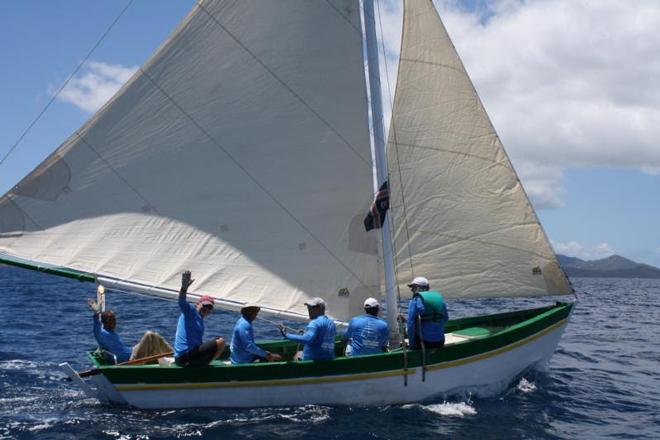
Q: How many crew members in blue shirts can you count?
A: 6